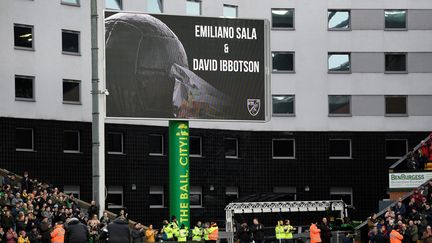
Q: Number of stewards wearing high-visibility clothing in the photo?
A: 11